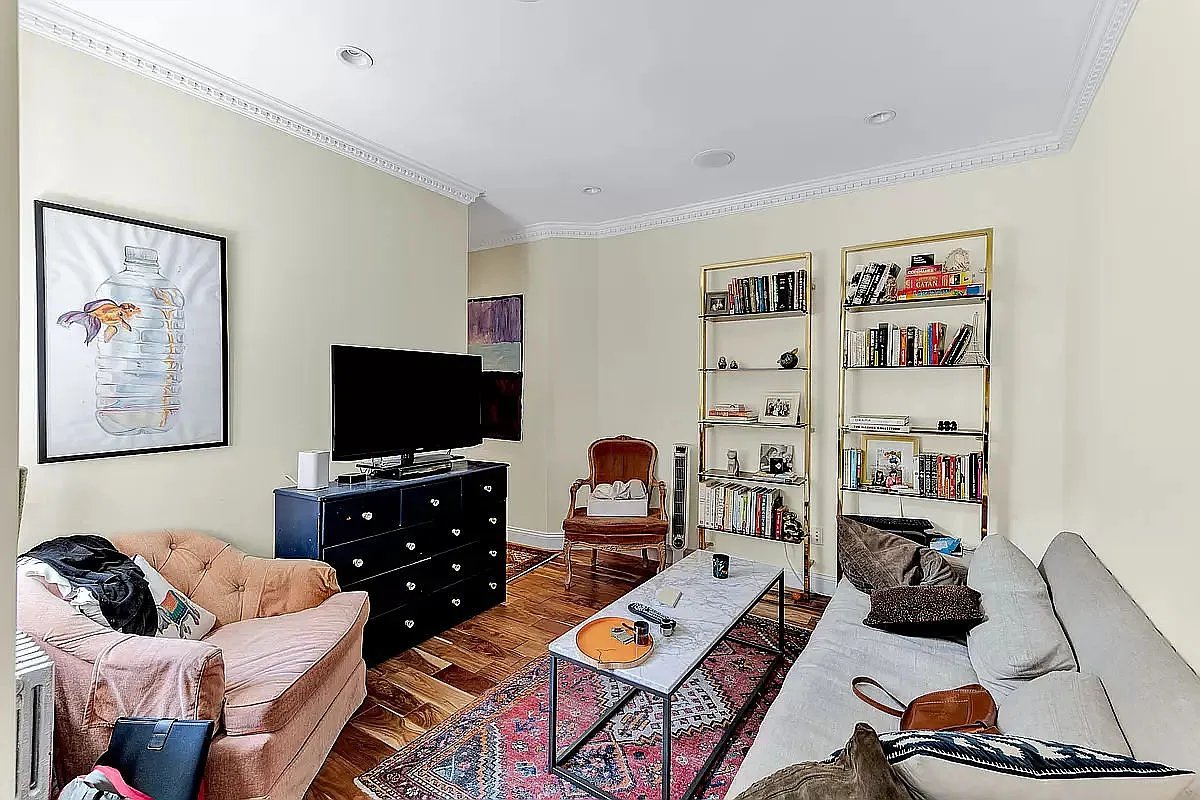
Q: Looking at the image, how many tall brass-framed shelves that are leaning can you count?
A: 2